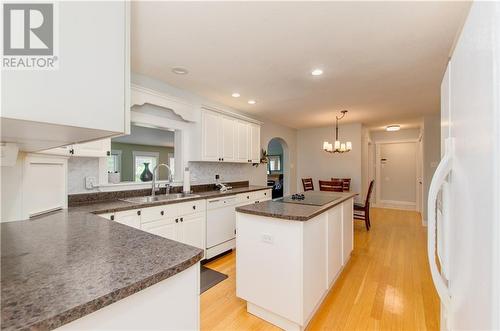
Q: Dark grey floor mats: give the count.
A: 1